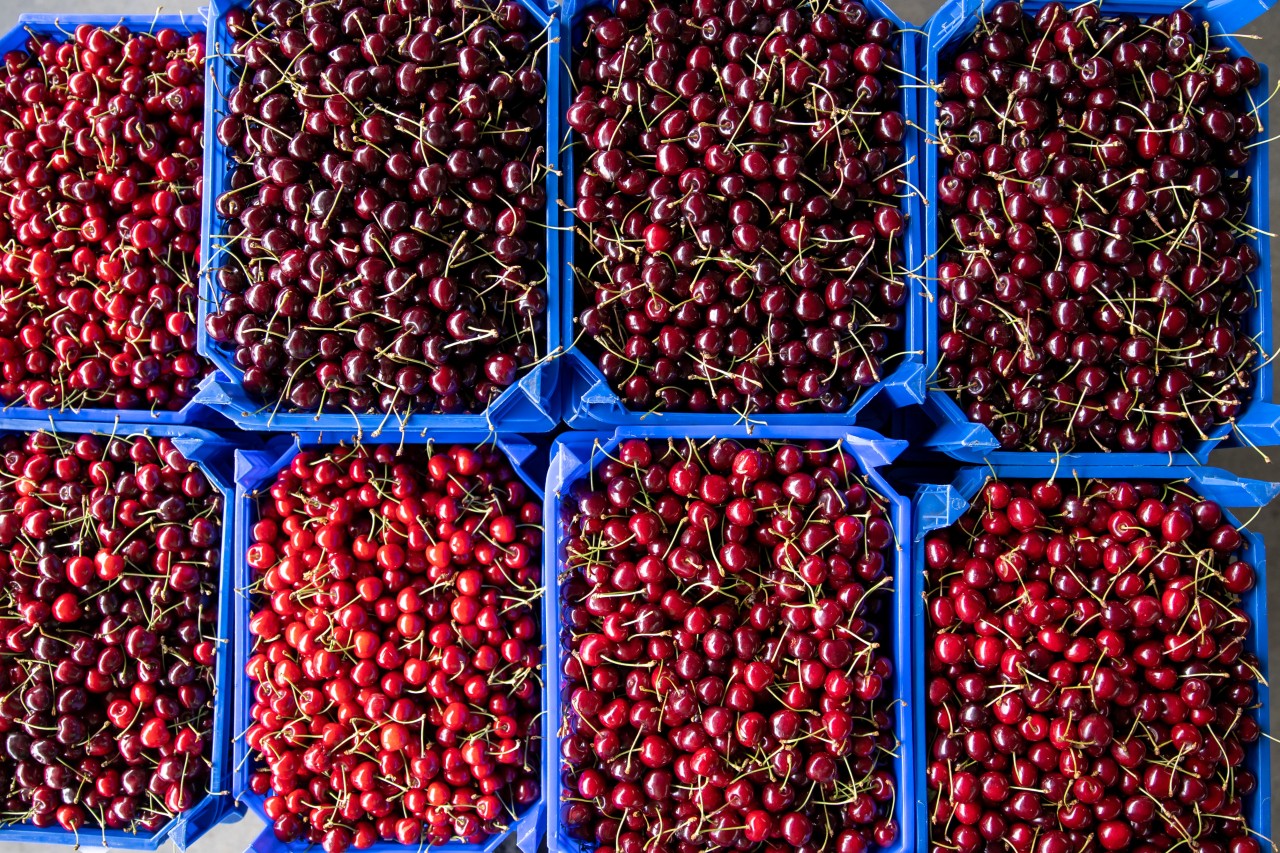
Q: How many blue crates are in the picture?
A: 8